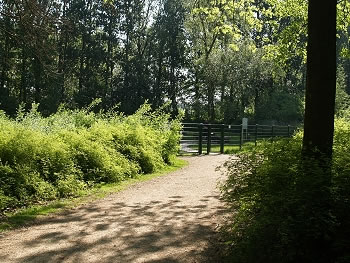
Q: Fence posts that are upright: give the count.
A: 7